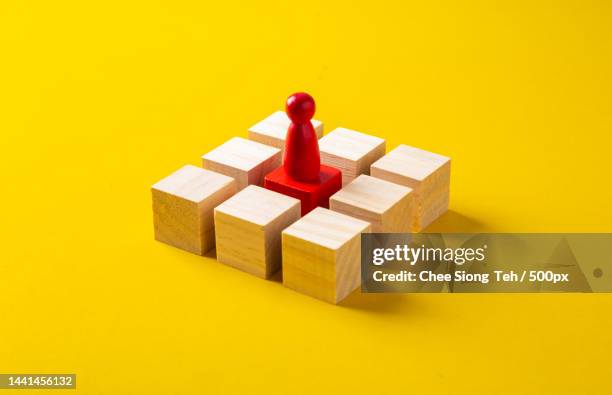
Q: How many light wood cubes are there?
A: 8